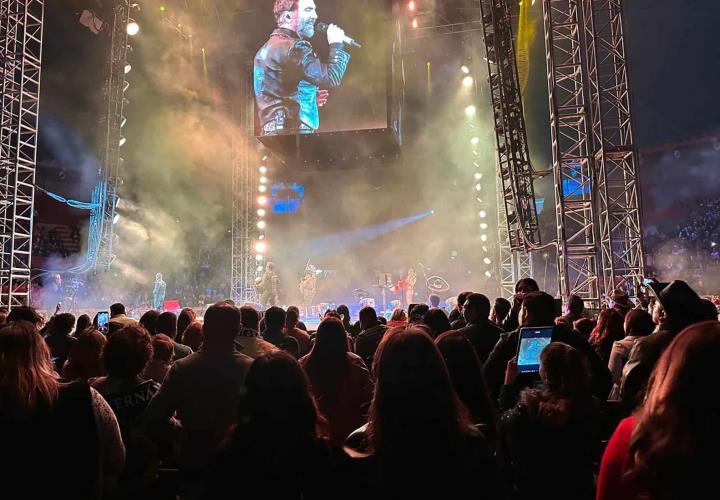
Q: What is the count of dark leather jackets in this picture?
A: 1